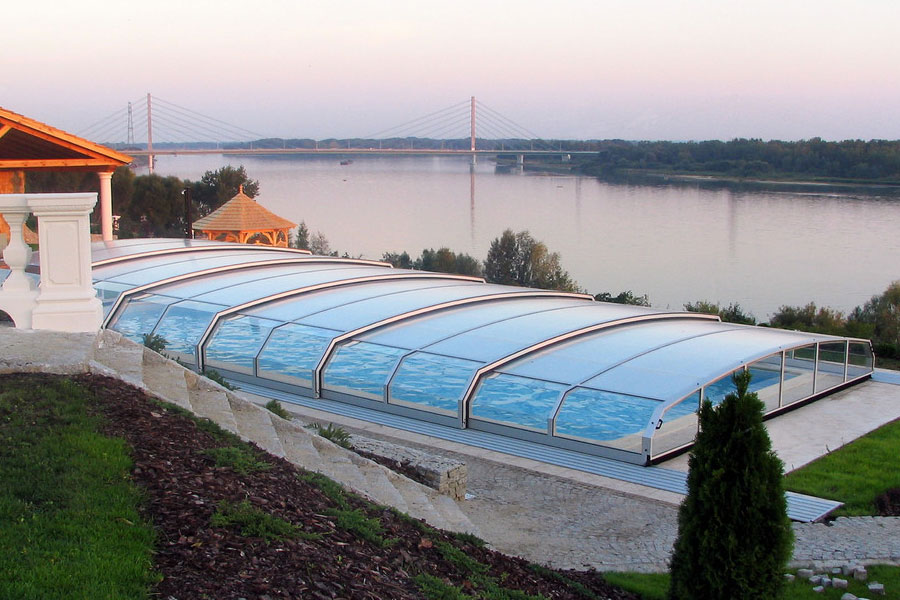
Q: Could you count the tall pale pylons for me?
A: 2